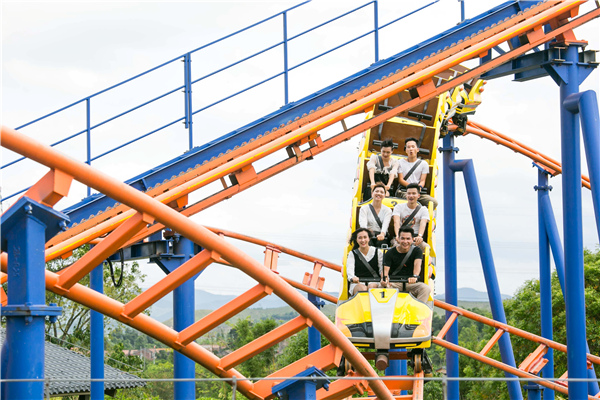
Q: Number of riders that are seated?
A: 6